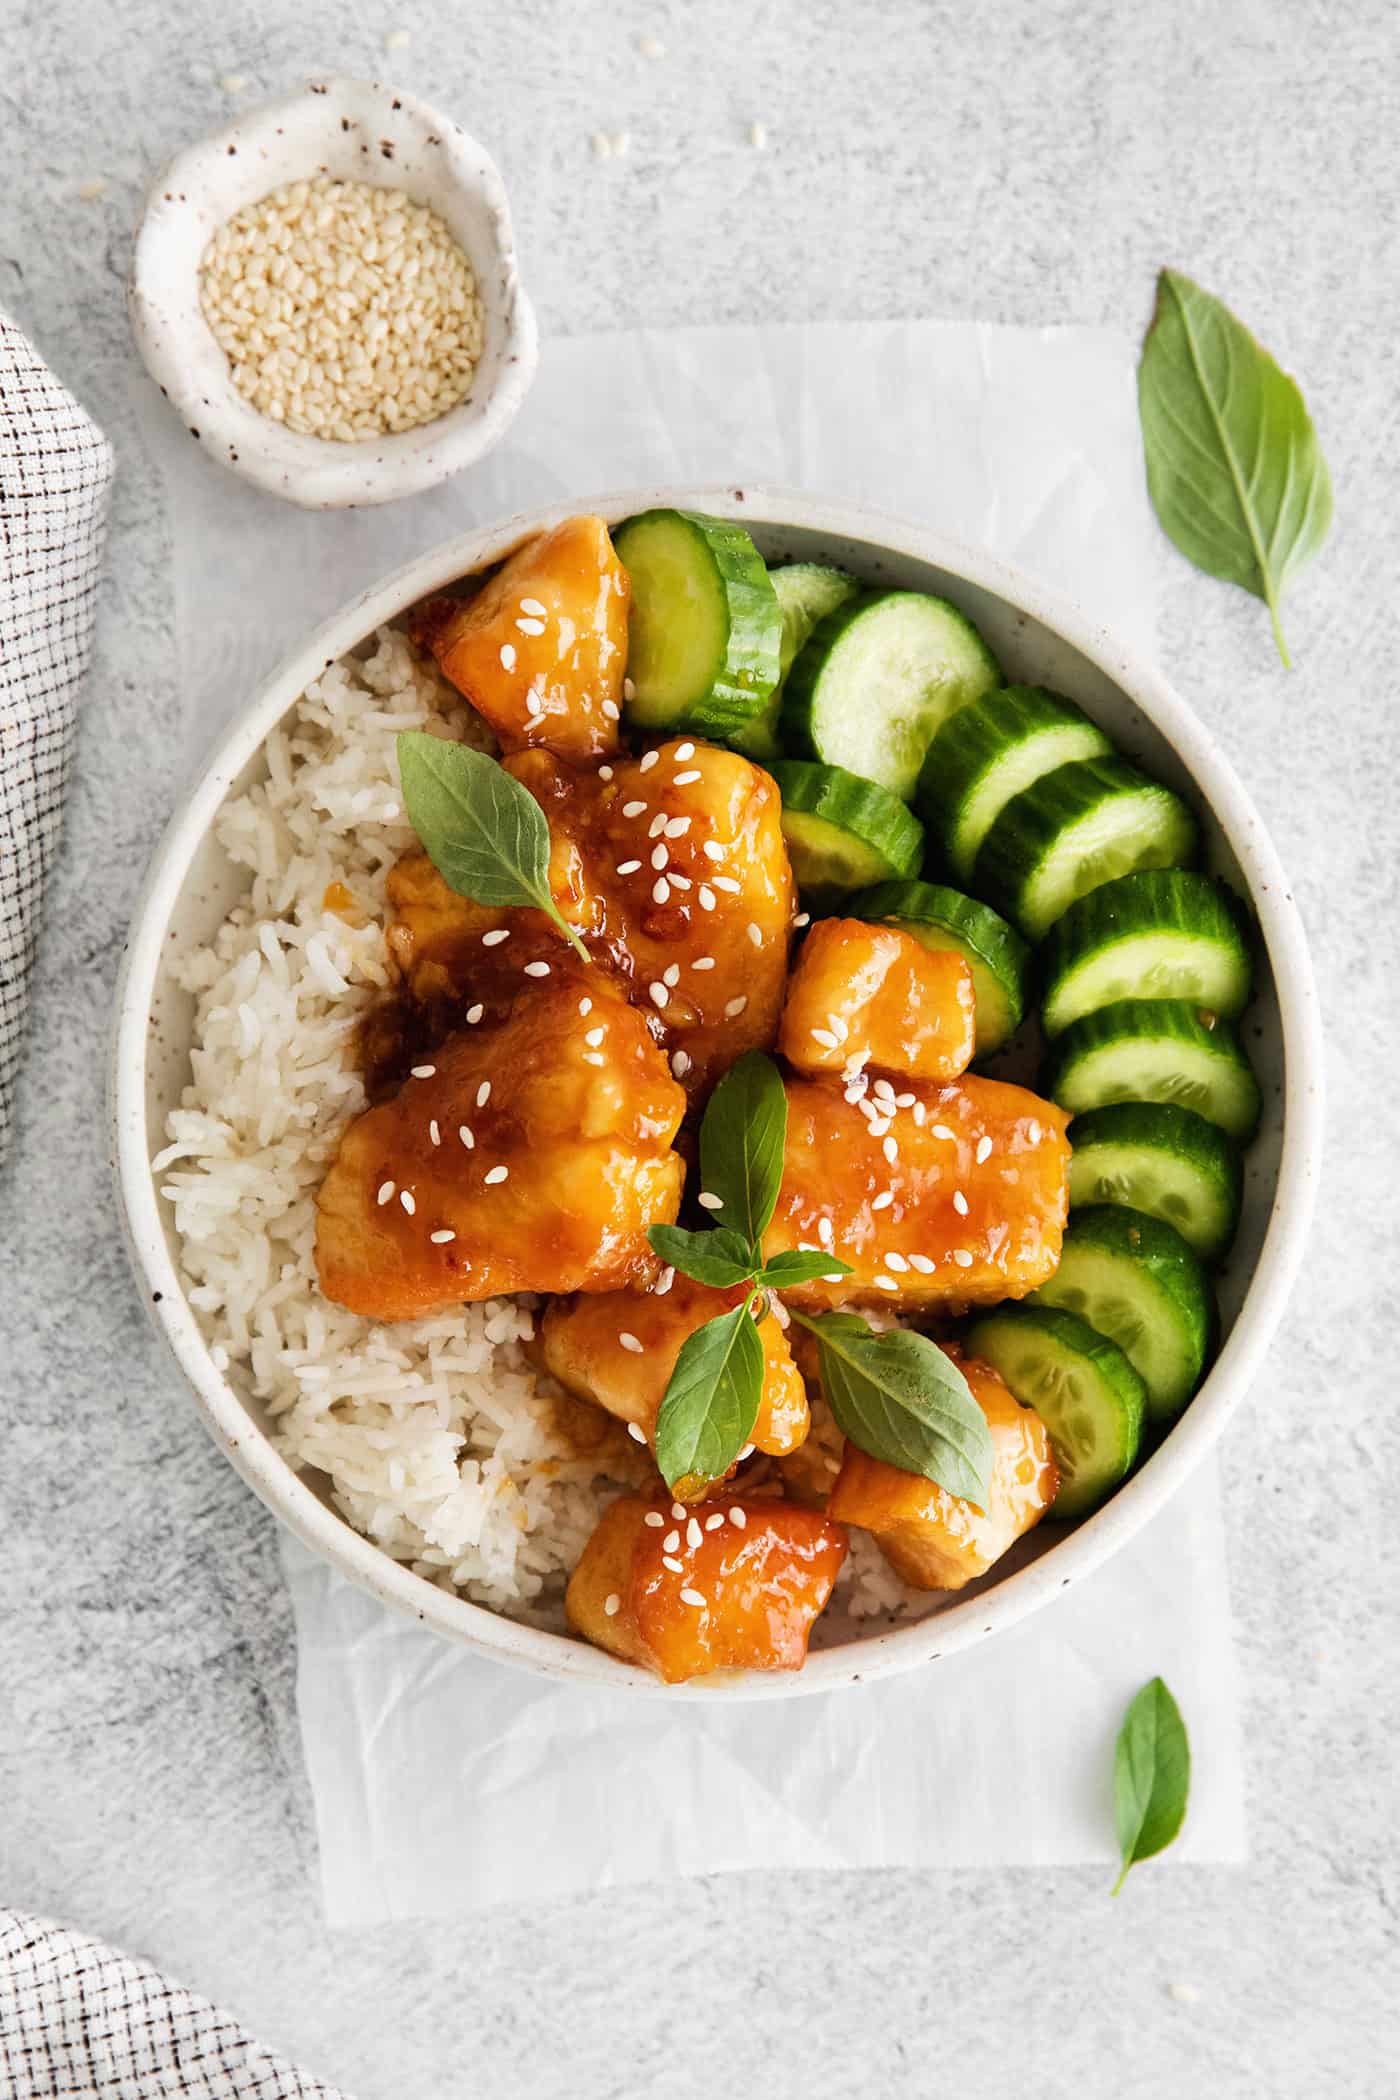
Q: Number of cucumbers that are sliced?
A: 12